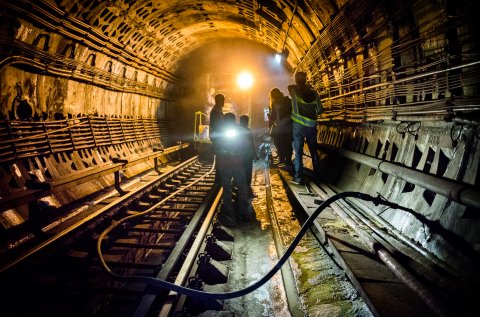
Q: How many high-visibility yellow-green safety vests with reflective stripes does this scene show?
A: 1